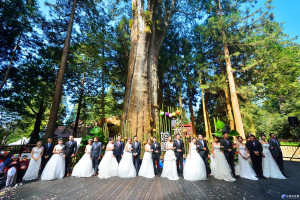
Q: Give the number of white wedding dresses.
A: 11